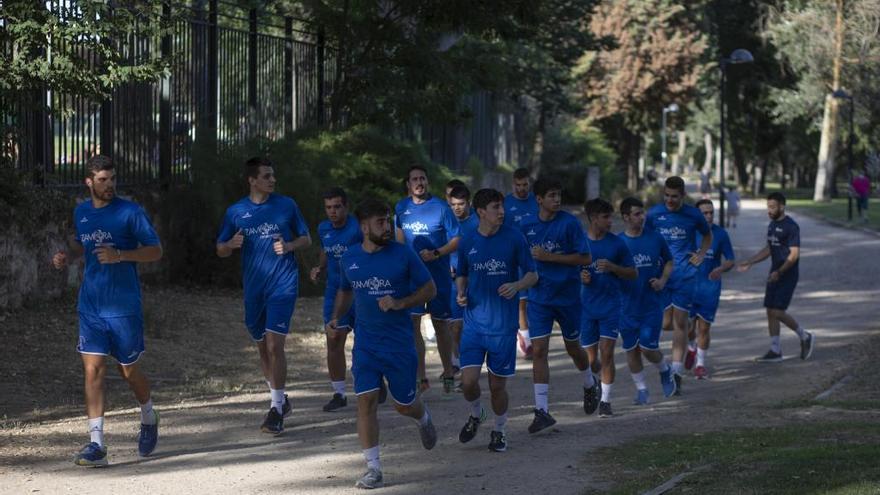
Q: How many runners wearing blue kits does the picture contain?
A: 14